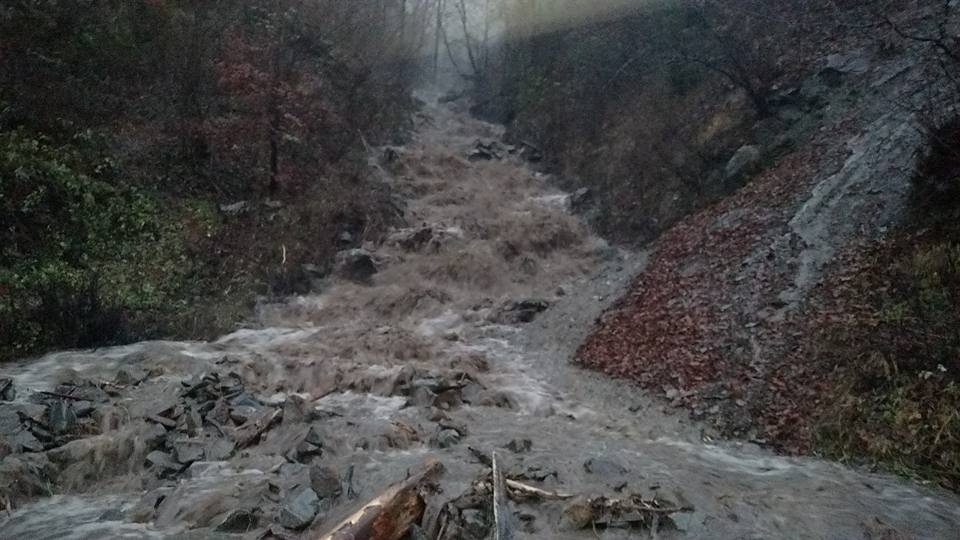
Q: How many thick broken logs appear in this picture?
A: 2